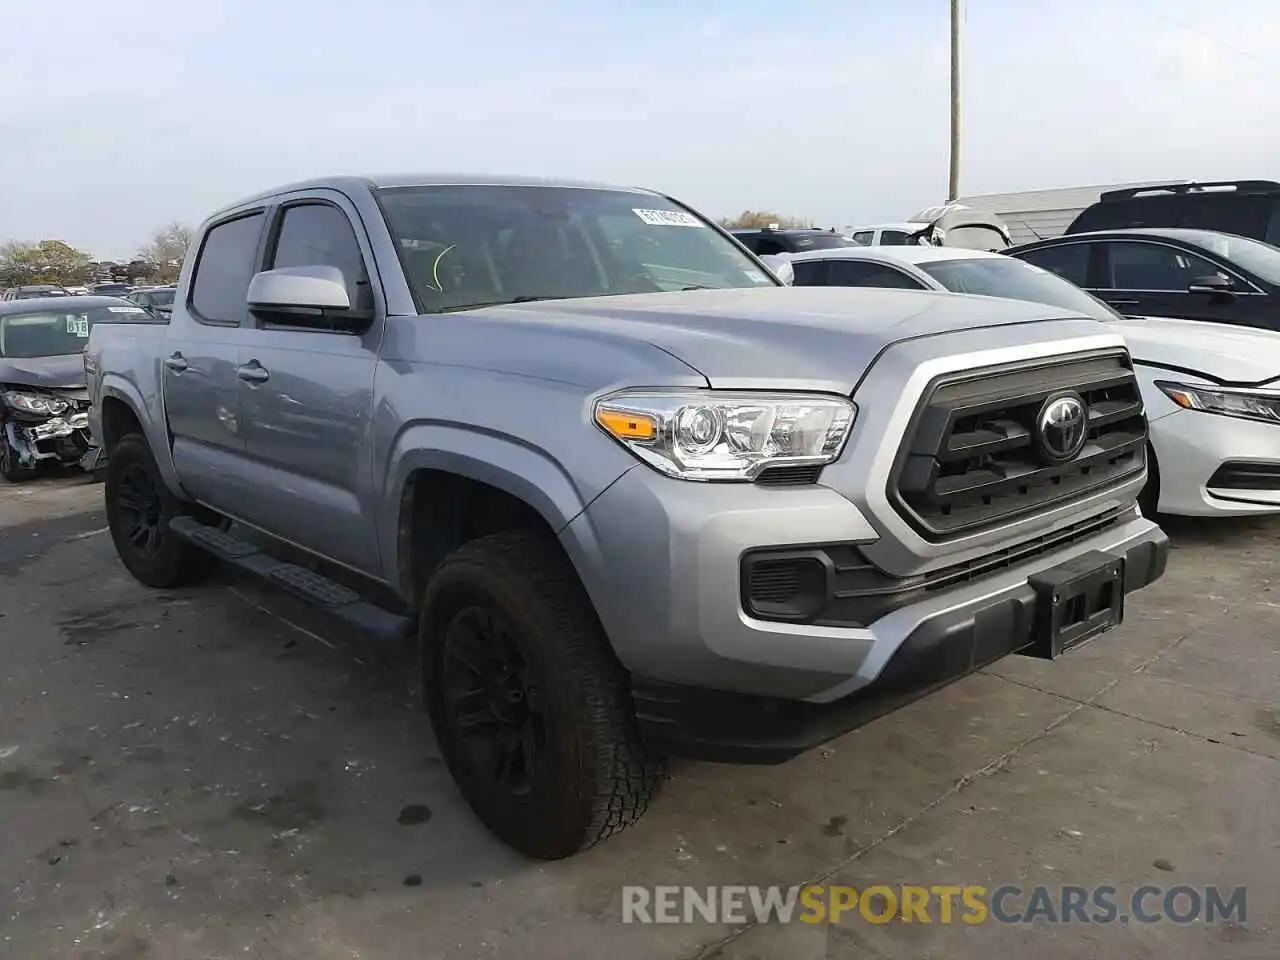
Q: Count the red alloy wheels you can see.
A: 0